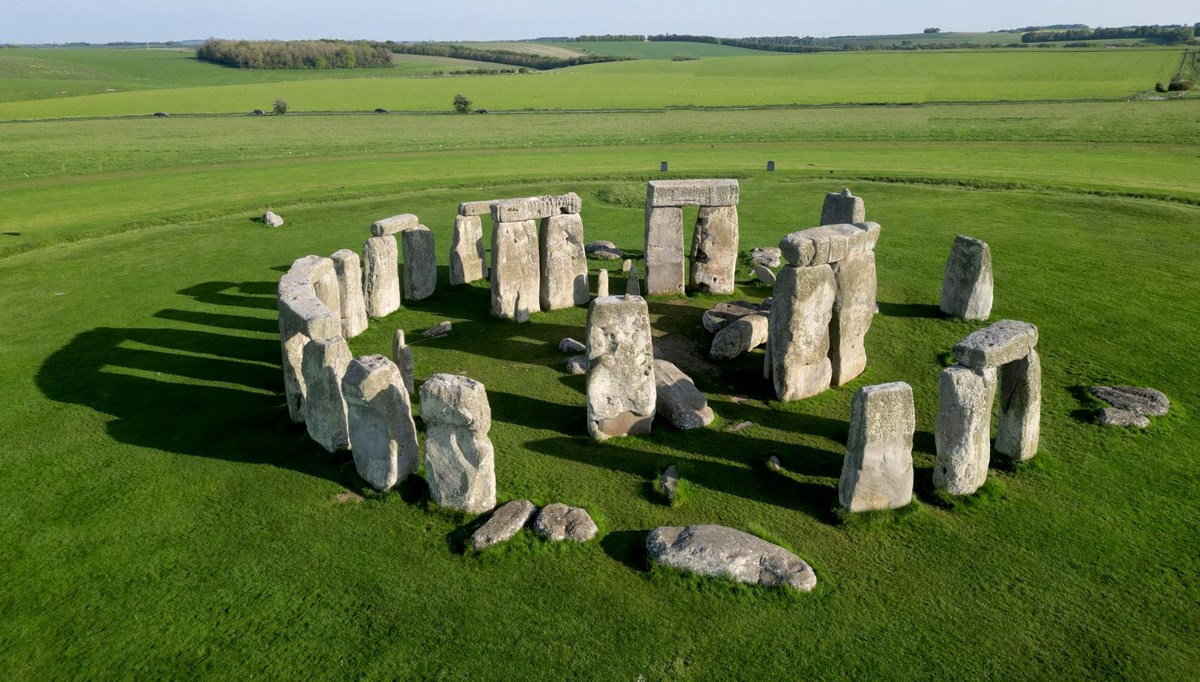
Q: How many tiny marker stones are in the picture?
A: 2